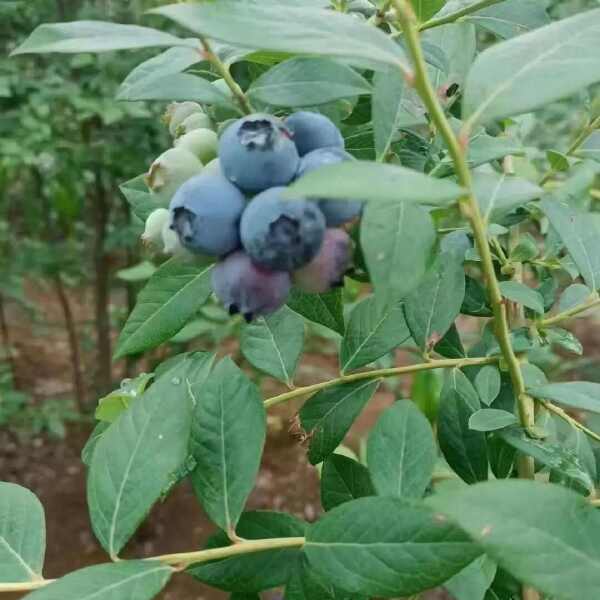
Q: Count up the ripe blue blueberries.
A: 5